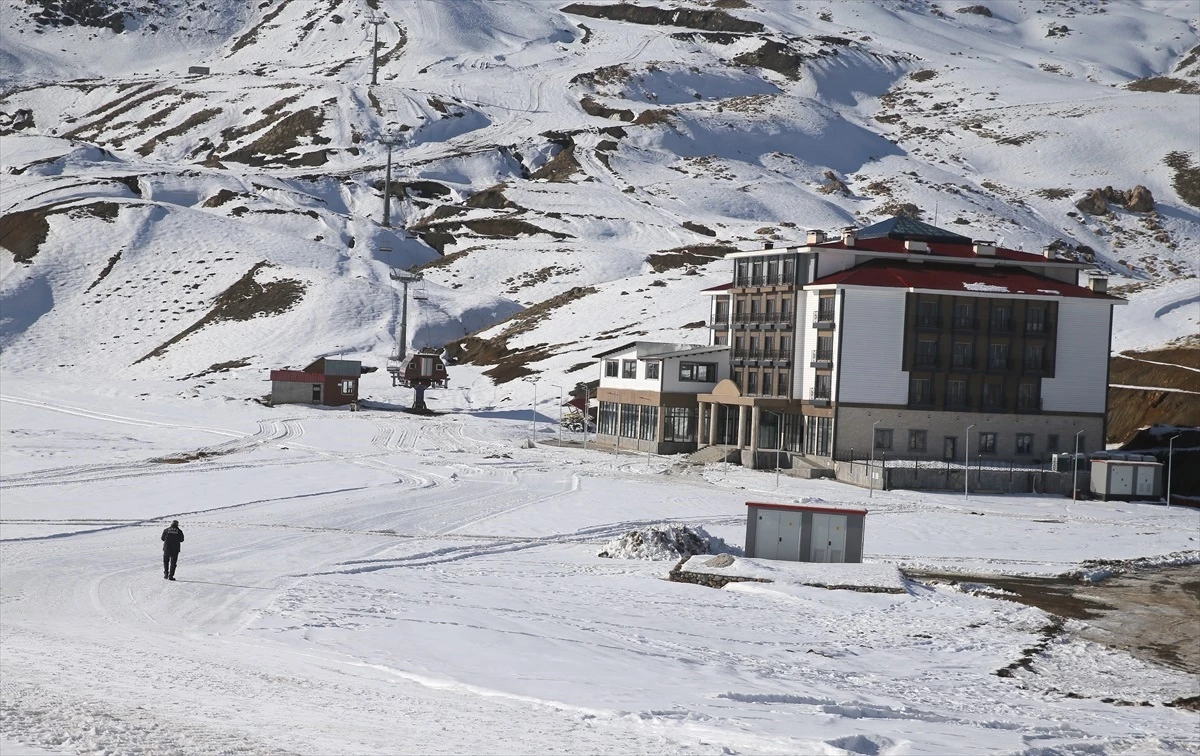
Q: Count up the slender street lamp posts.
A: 11